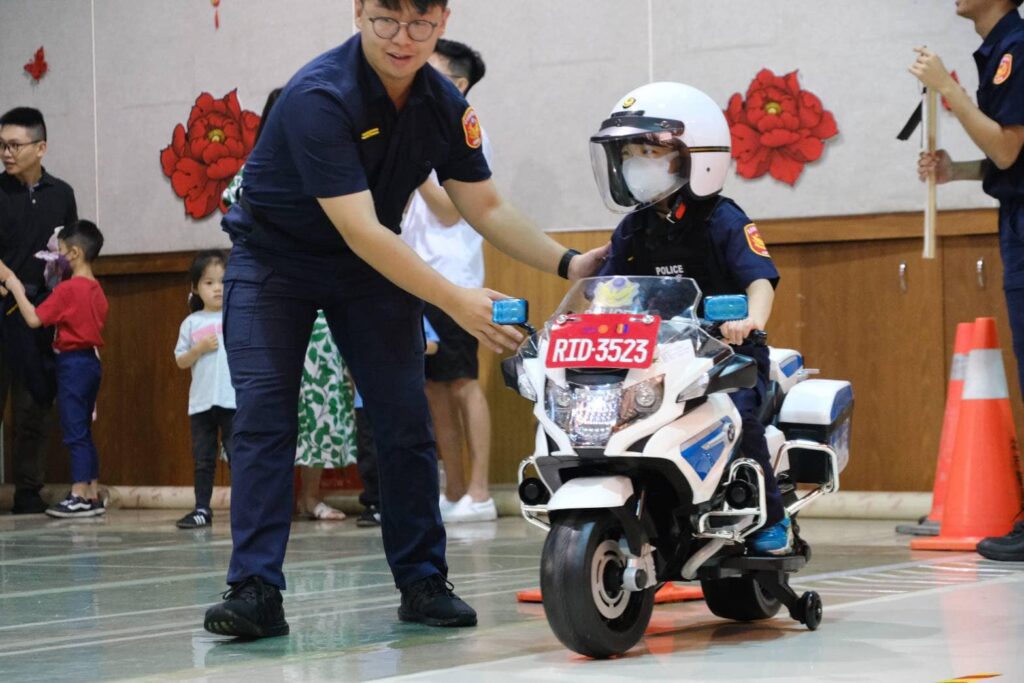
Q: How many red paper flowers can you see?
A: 2